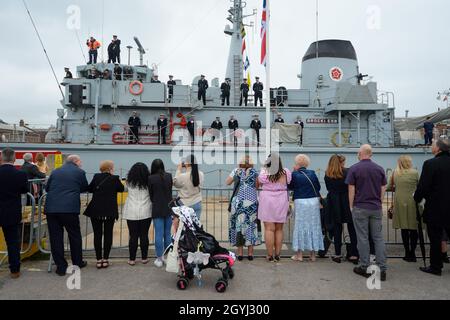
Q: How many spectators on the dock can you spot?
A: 15